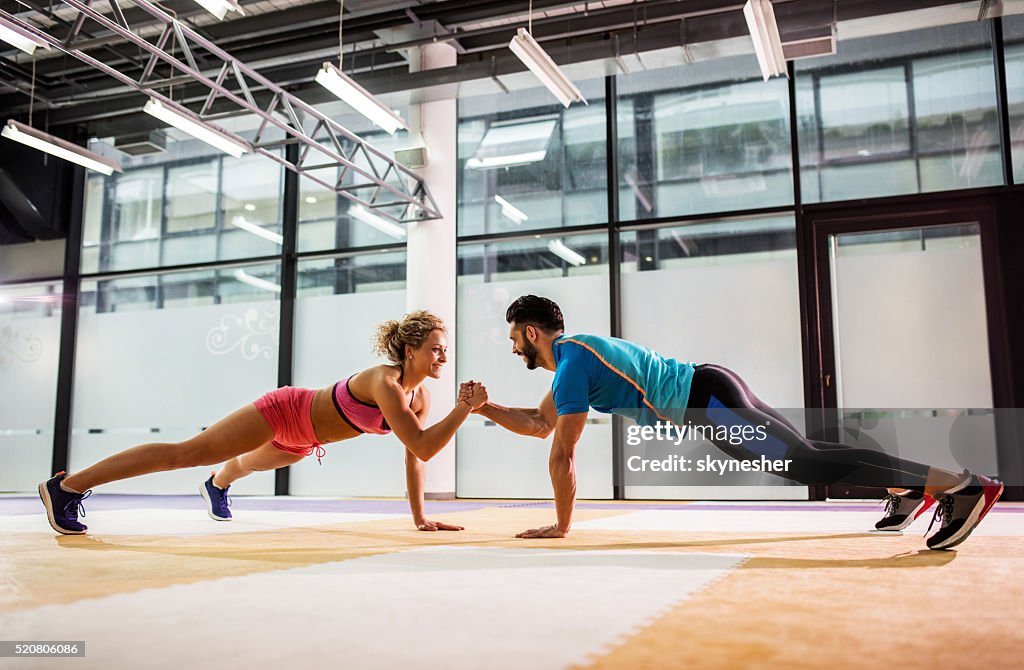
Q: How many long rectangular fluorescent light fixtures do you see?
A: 7